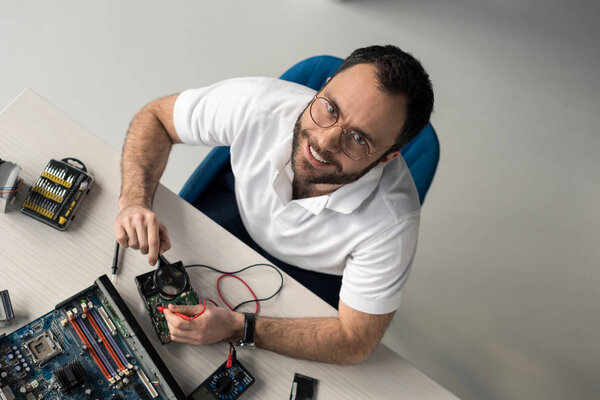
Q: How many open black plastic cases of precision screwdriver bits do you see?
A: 1